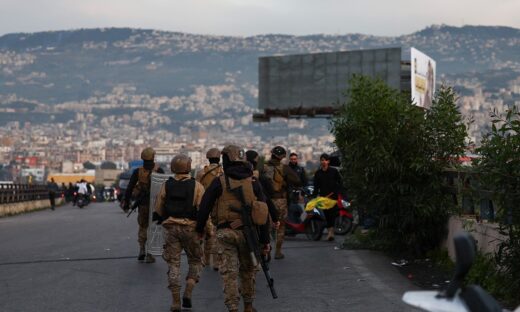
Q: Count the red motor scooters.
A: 2